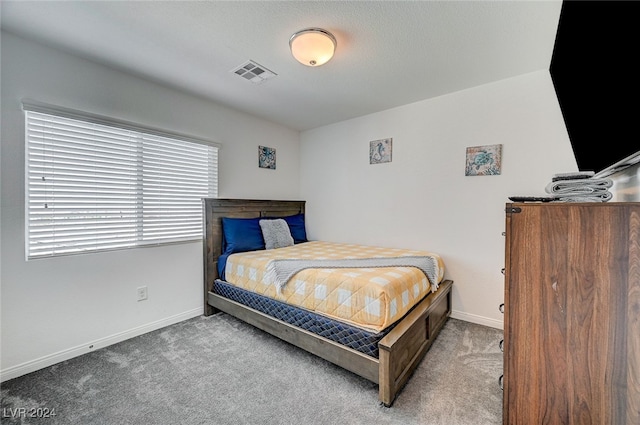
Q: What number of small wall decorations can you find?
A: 3